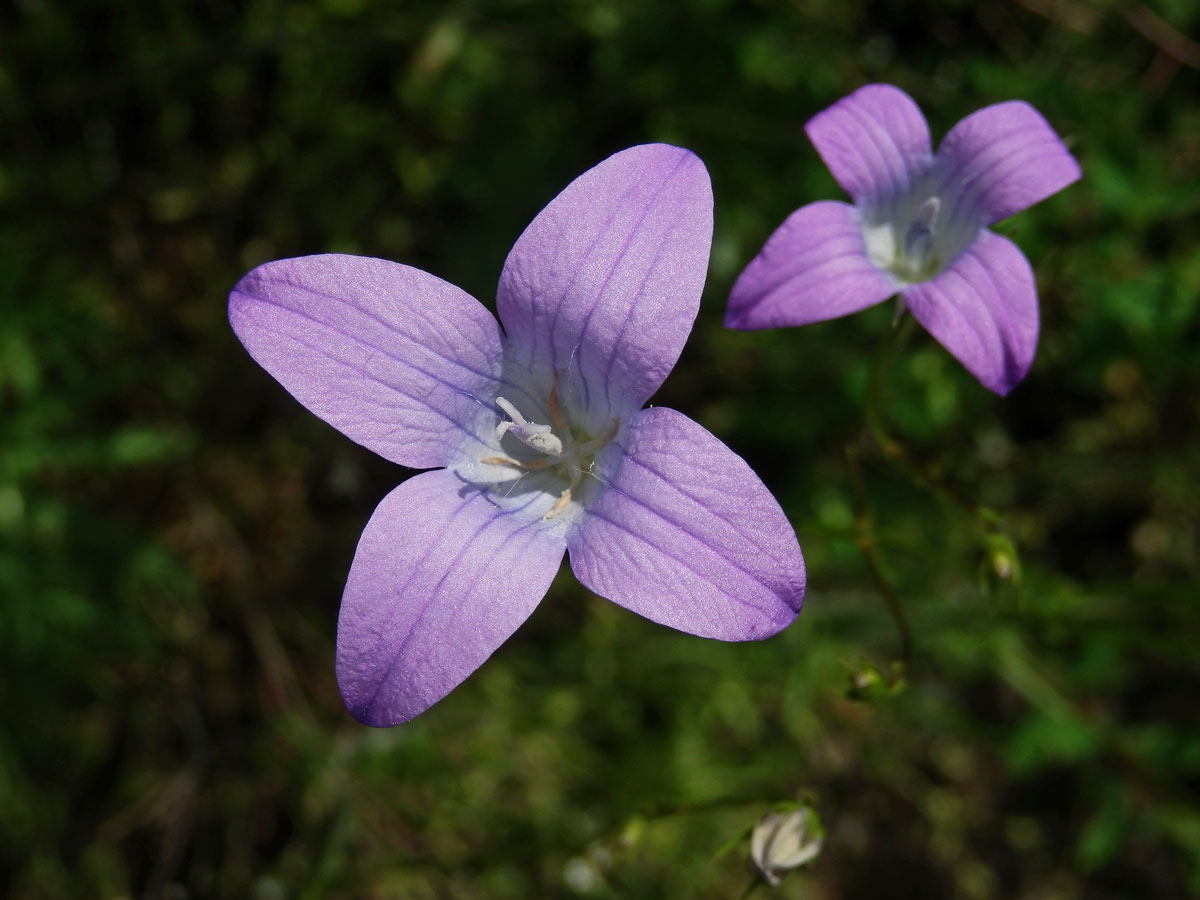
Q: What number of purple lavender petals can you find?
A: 8